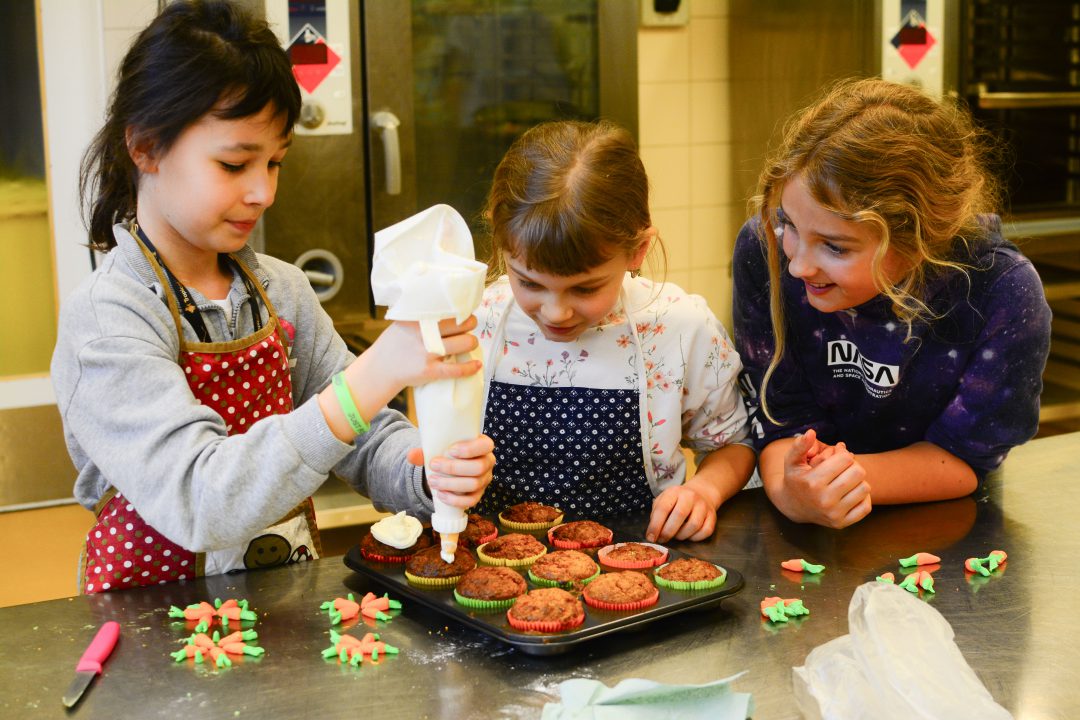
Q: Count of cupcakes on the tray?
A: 12